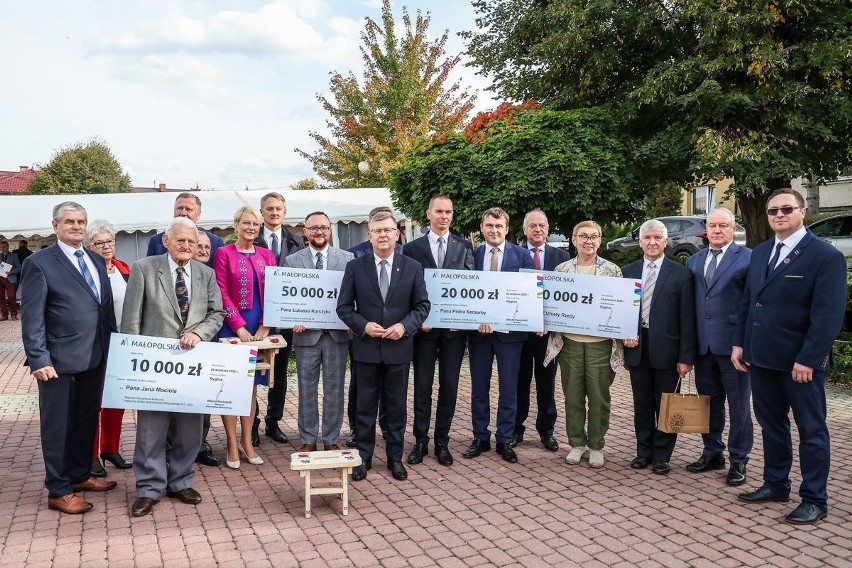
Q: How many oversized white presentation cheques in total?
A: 4